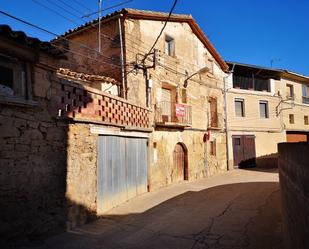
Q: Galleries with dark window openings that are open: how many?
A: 1